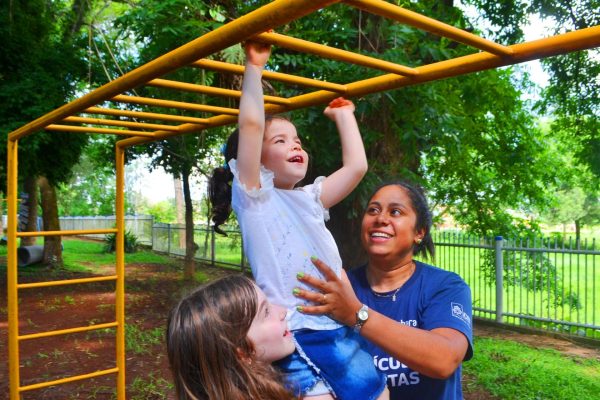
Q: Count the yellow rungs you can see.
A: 12